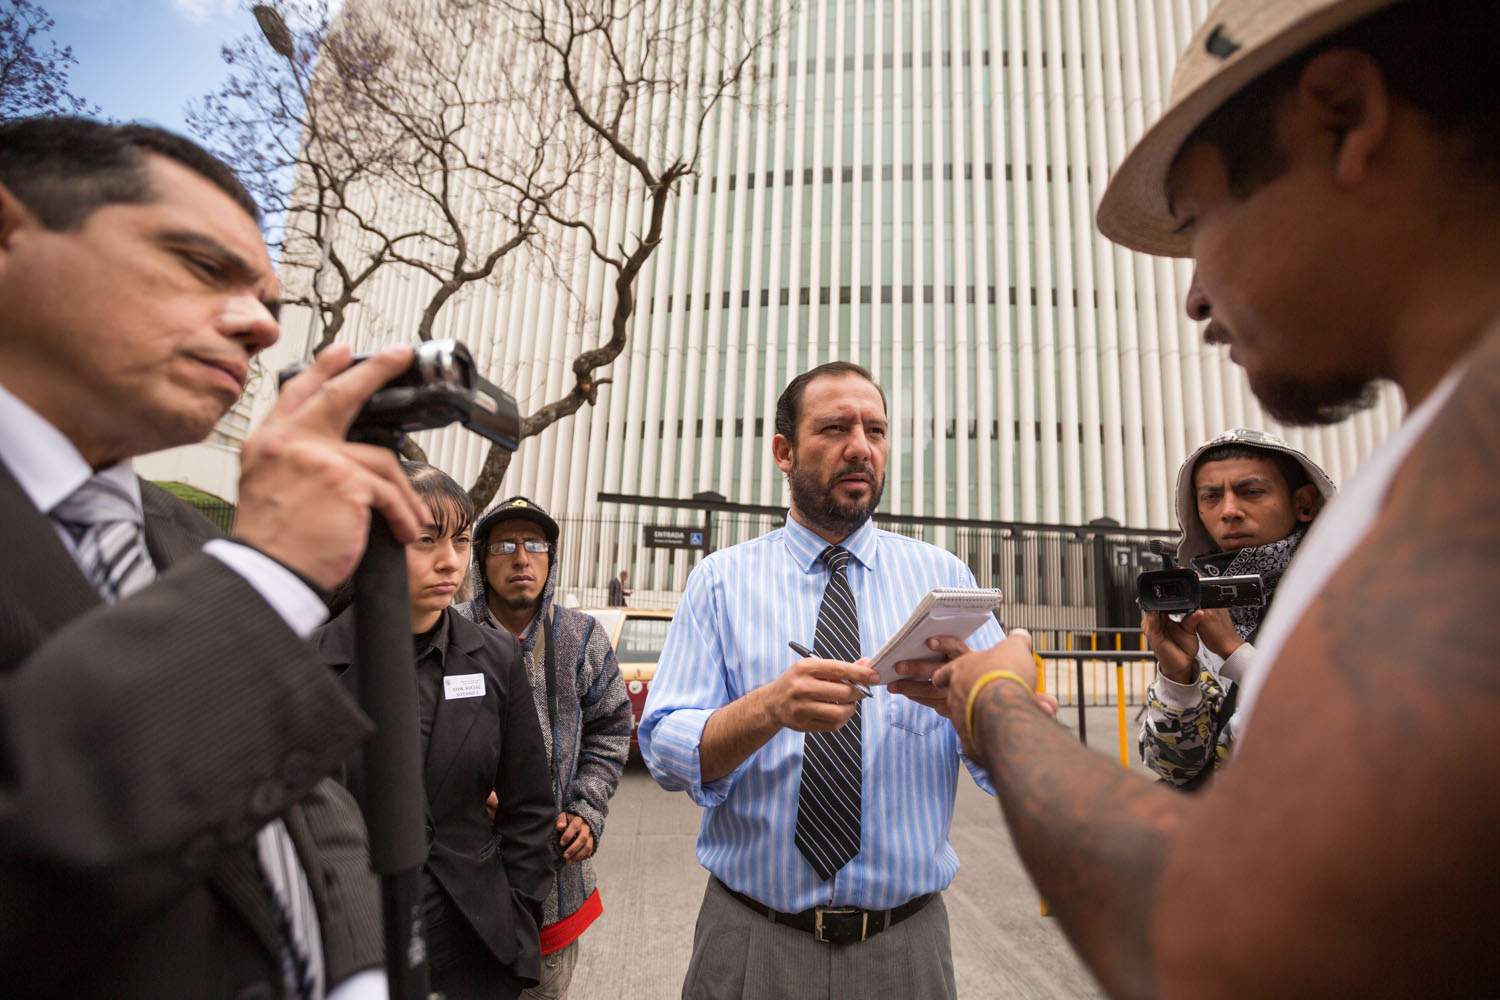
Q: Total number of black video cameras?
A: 2